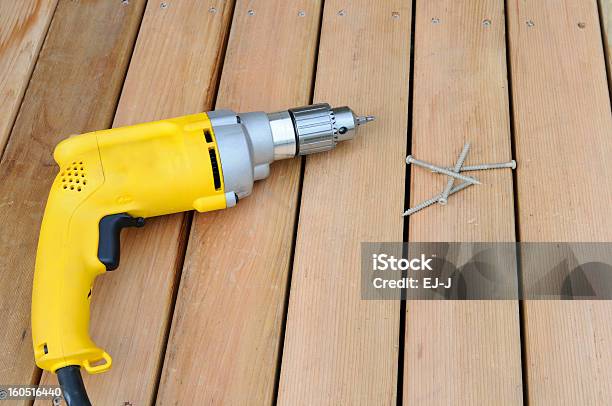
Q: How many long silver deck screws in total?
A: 4